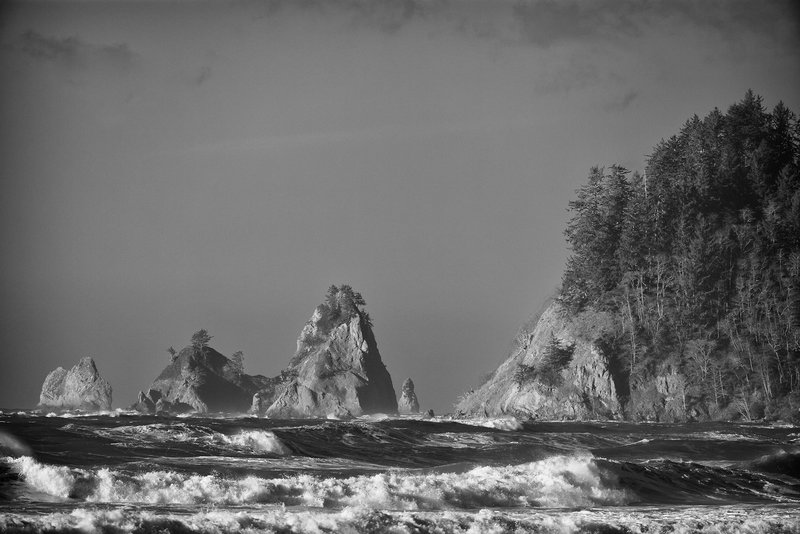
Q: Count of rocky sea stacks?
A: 4